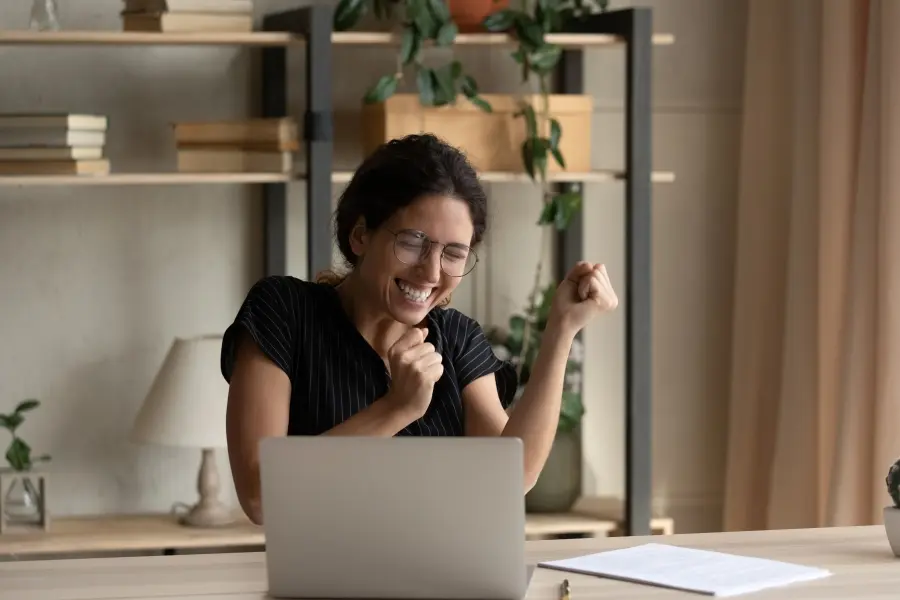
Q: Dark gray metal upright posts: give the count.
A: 4